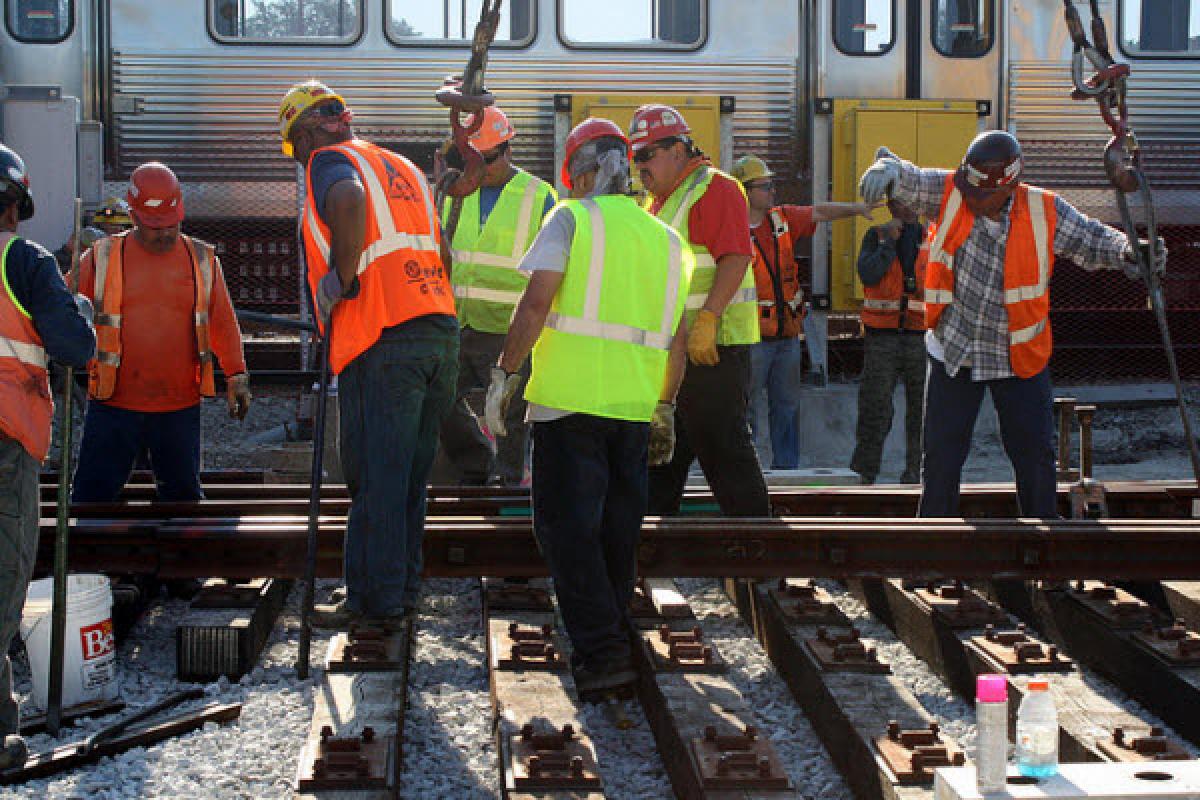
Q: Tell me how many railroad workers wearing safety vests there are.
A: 9